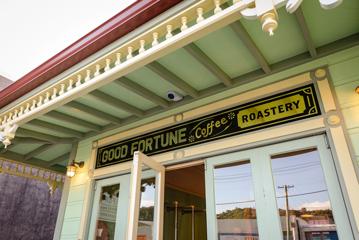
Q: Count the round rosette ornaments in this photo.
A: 6